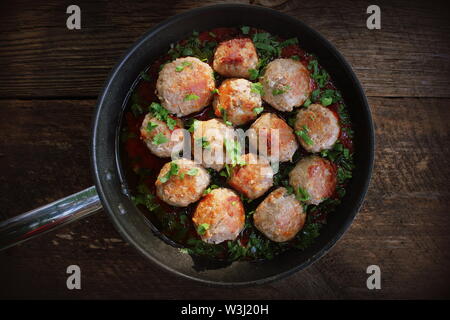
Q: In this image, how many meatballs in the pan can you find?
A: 13